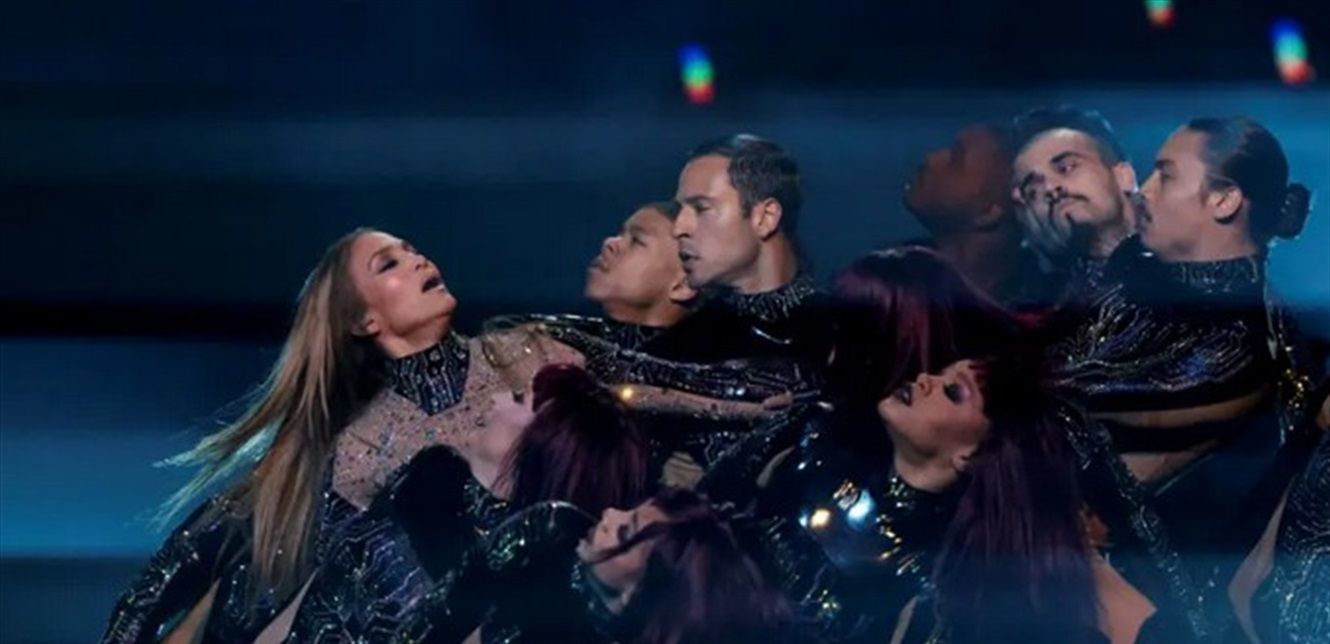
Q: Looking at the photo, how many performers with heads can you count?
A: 10